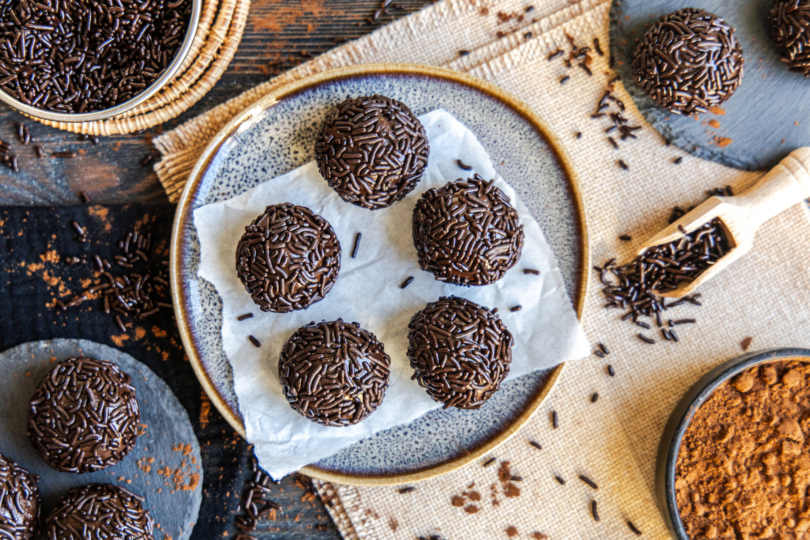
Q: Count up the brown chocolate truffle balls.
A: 10